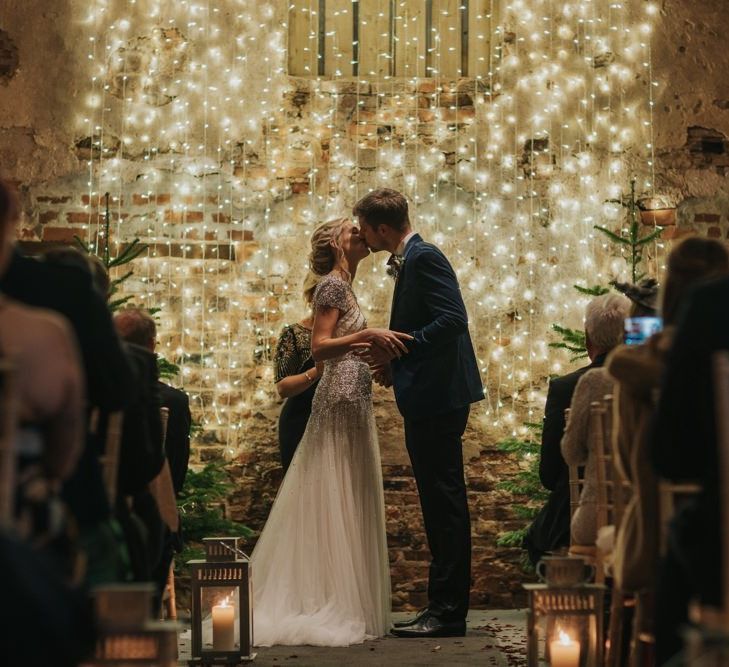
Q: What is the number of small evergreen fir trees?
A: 2